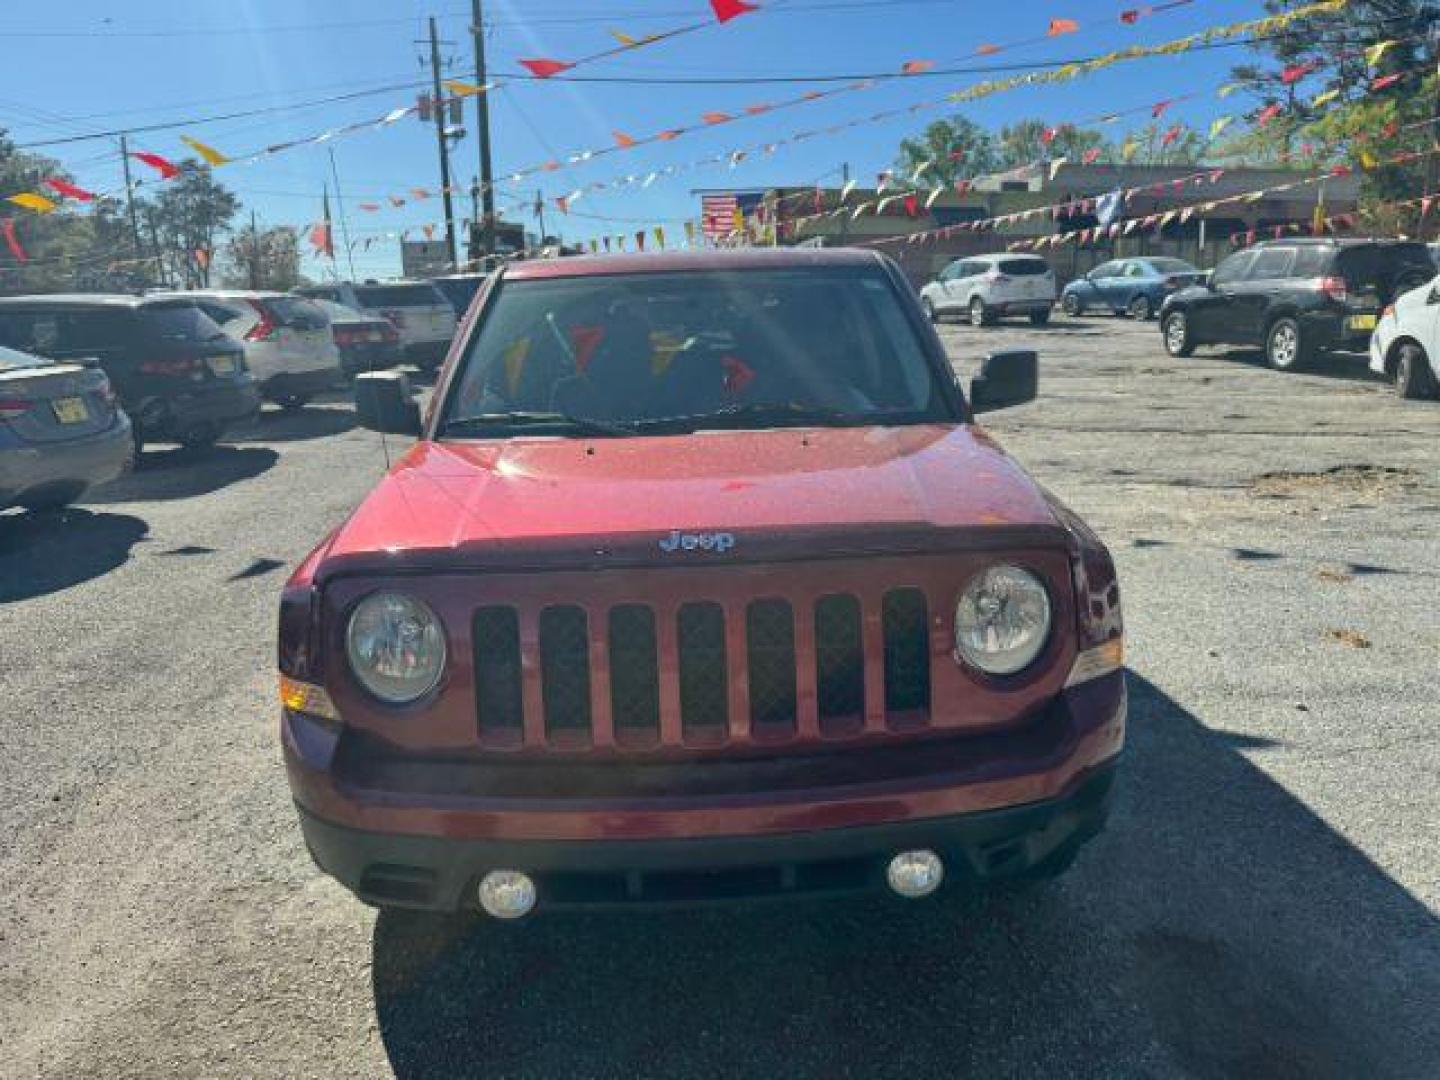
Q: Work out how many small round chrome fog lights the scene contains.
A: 2